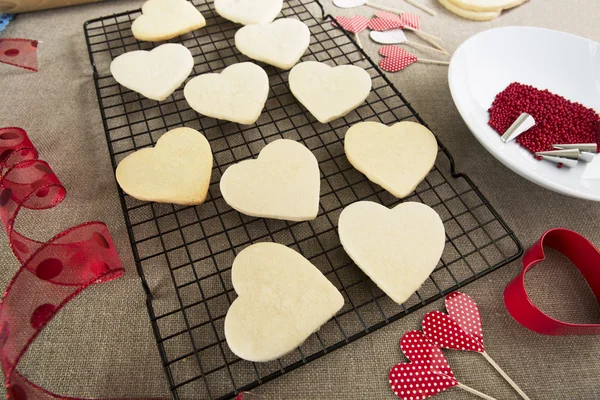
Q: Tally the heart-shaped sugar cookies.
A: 11